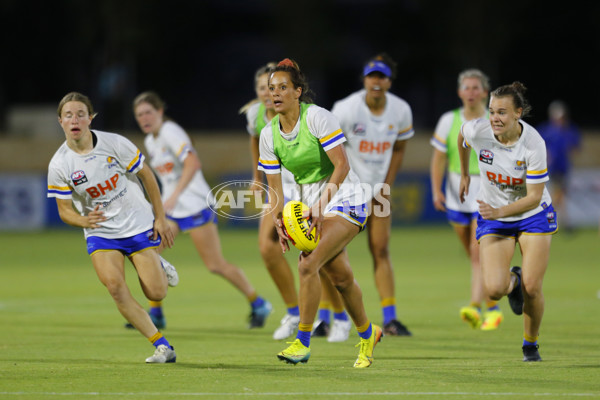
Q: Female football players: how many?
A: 7